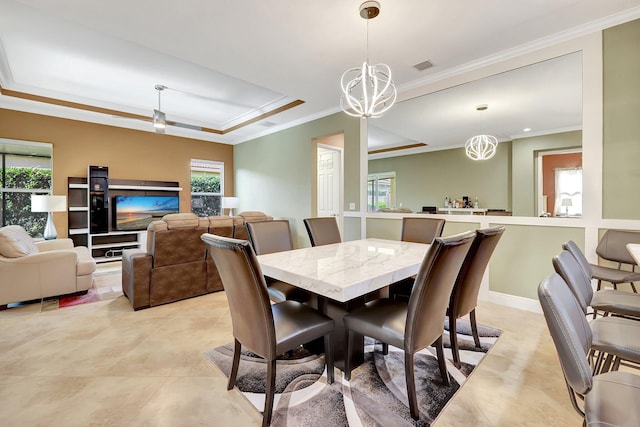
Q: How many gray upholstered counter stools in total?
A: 4